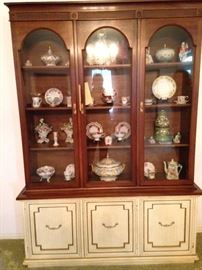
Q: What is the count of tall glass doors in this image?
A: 3